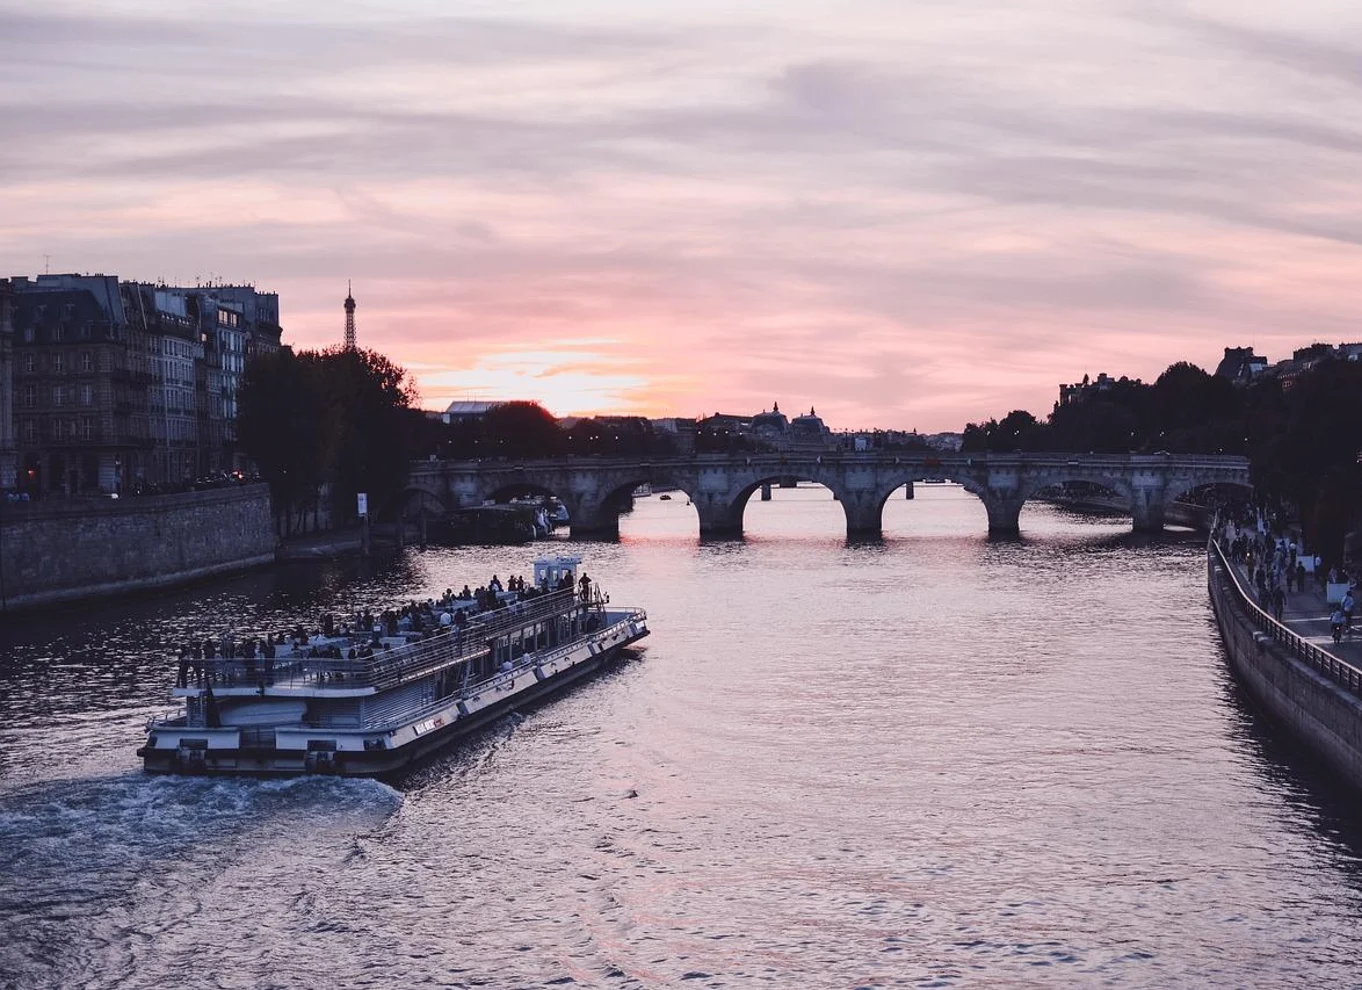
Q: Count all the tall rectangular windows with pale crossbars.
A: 9